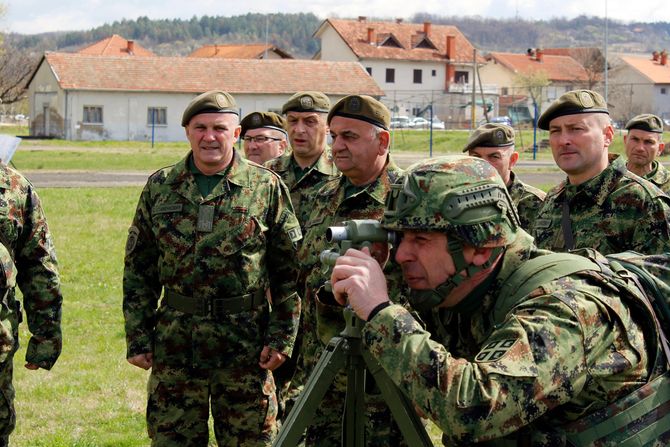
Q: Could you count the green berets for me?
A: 7